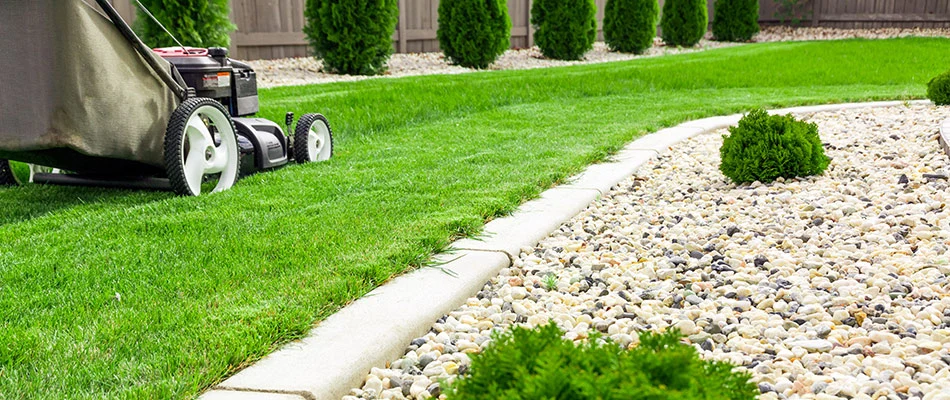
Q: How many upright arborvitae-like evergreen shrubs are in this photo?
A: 7